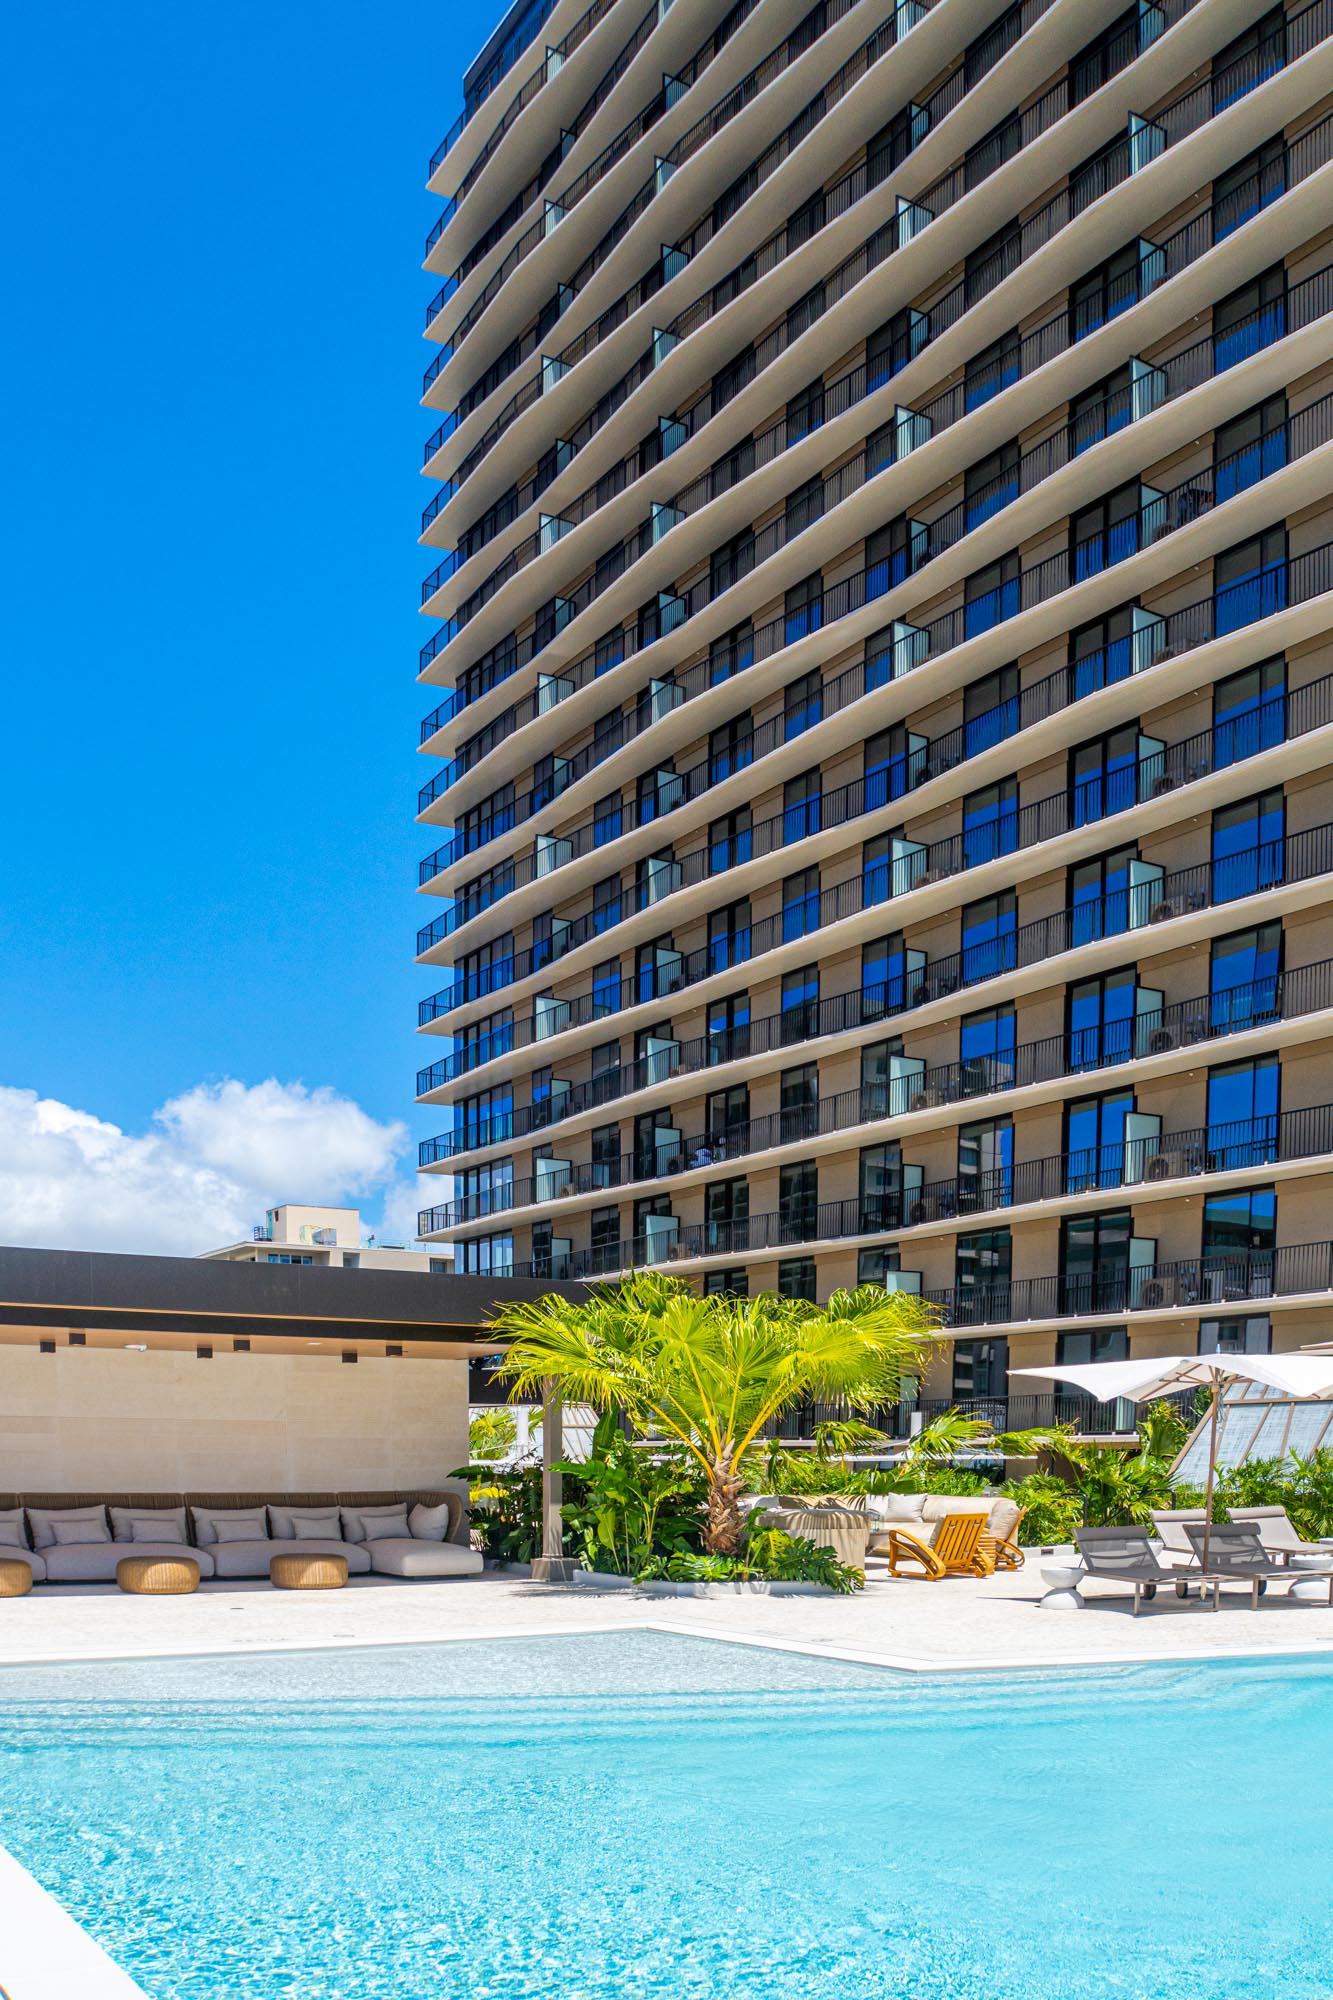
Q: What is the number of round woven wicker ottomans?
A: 3